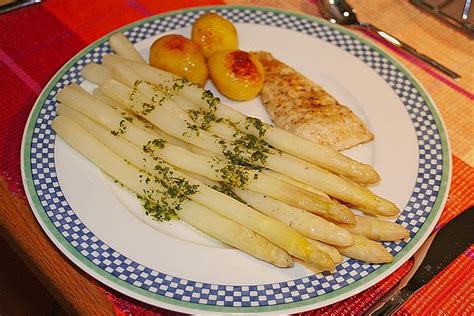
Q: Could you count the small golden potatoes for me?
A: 3